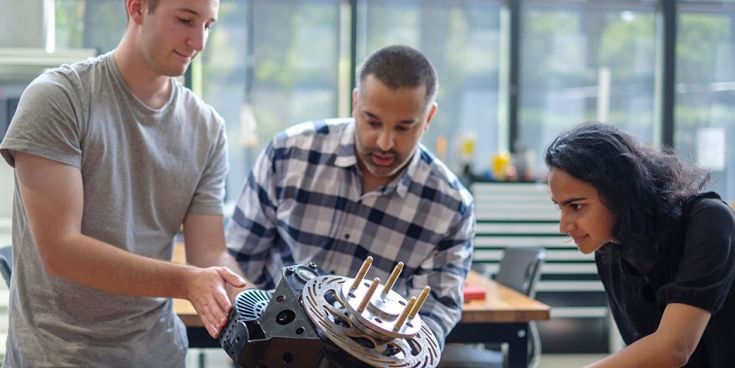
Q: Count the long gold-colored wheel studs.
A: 5